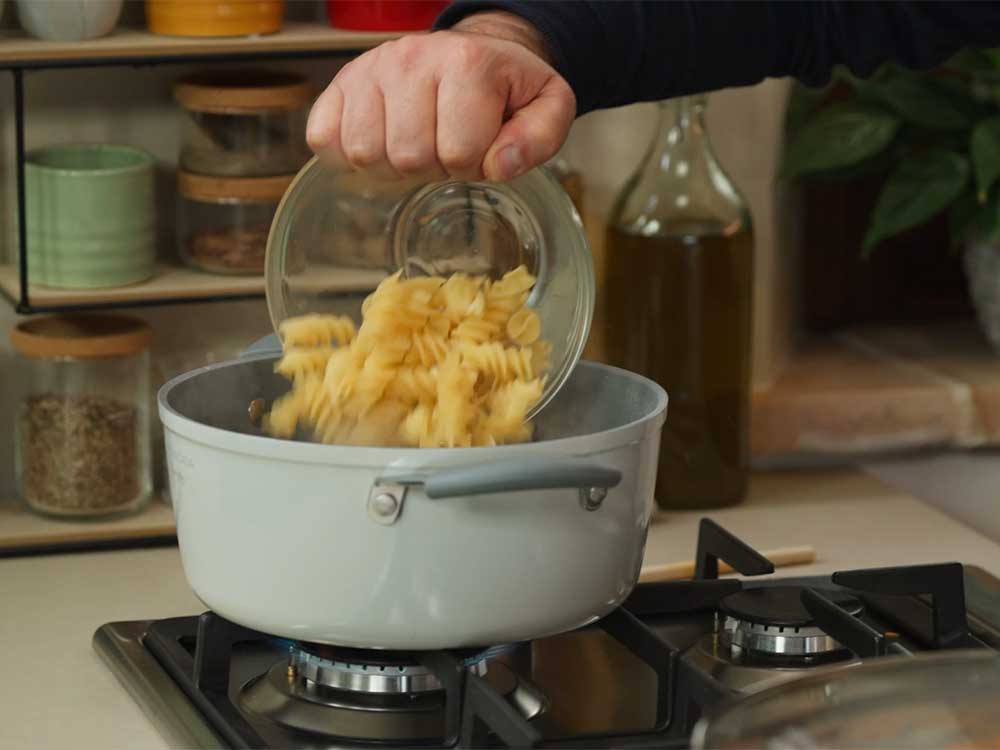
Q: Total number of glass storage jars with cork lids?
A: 3